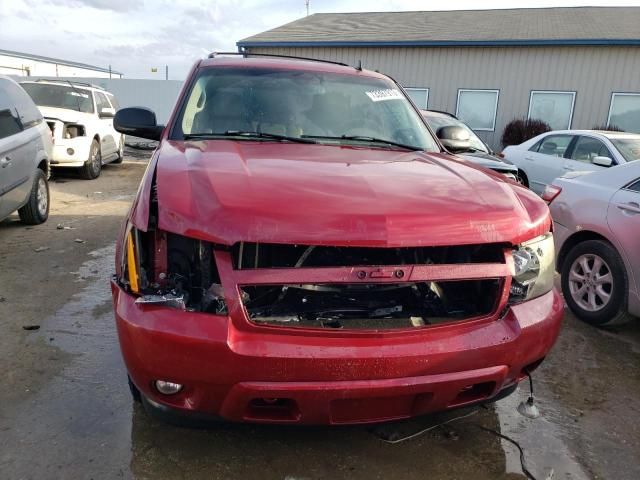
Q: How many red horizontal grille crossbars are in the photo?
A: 1